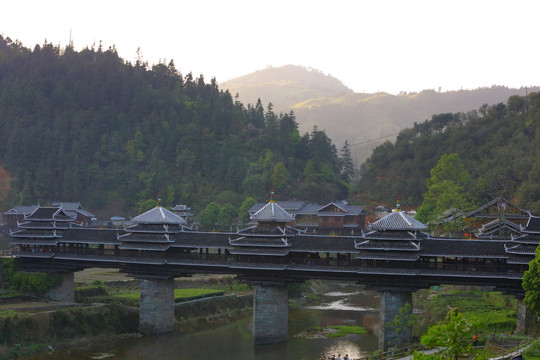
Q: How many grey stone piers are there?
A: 5